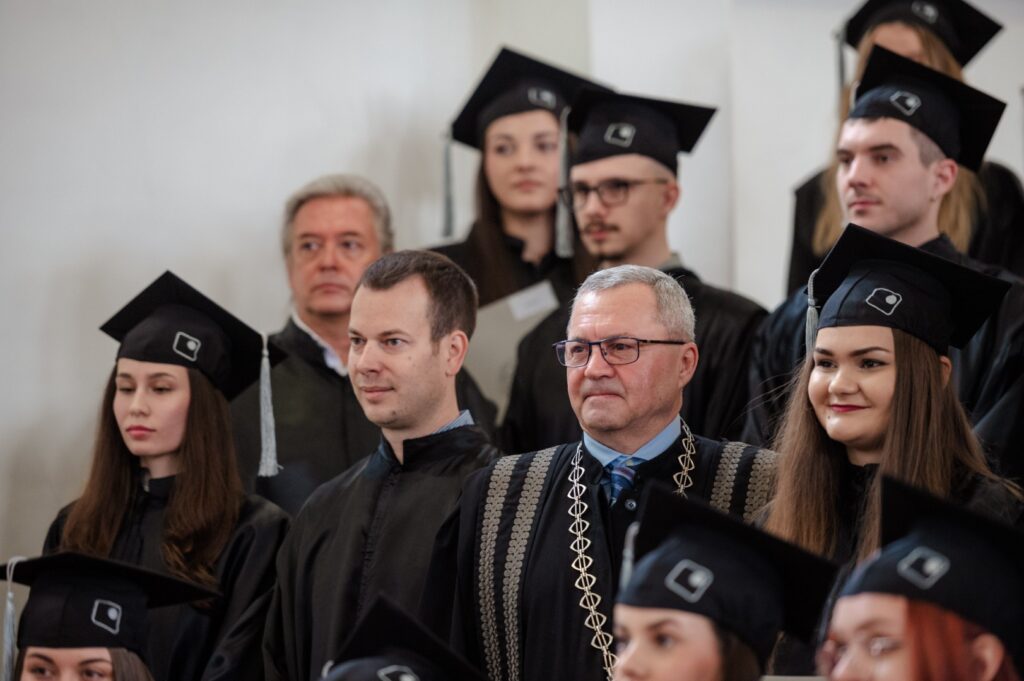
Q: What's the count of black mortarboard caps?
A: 10